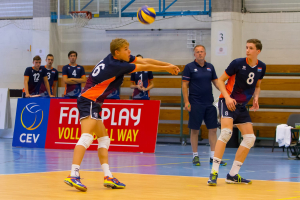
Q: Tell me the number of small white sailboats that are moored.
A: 0